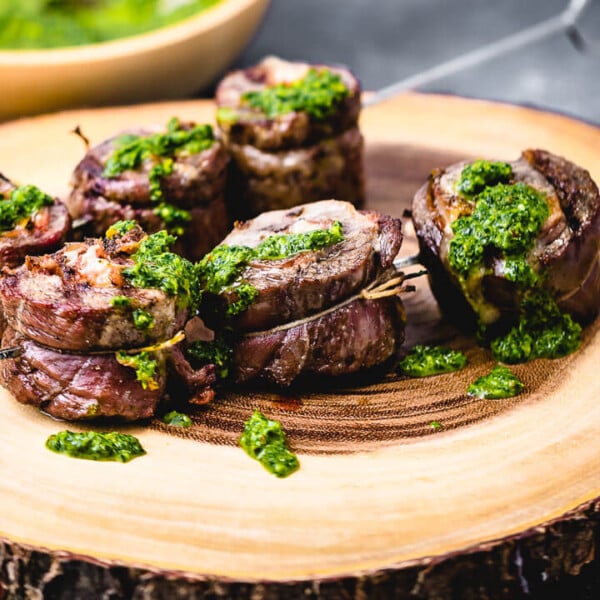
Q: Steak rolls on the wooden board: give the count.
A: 6